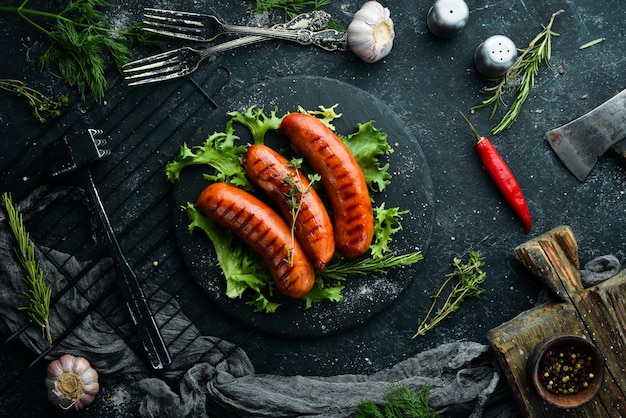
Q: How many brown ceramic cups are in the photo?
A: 1